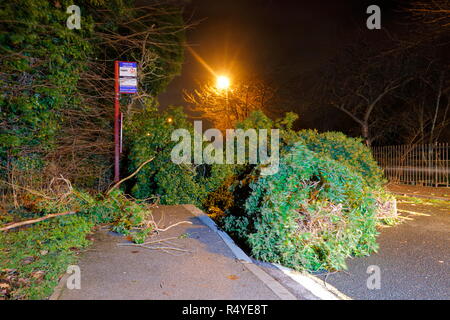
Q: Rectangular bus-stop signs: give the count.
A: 1